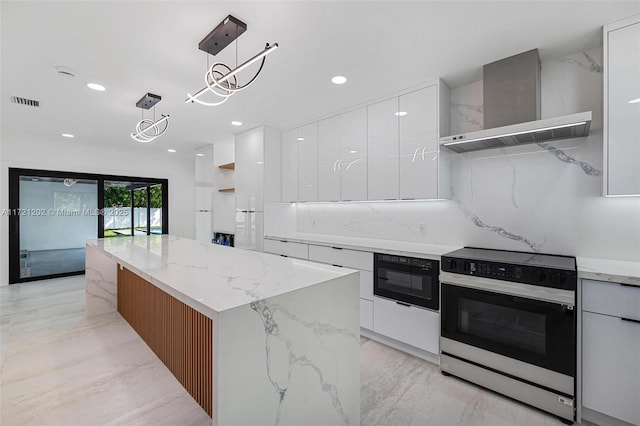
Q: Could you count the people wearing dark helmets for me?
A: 0